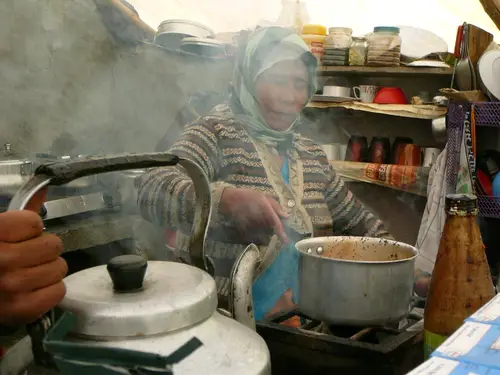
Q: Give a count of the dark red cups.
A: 3